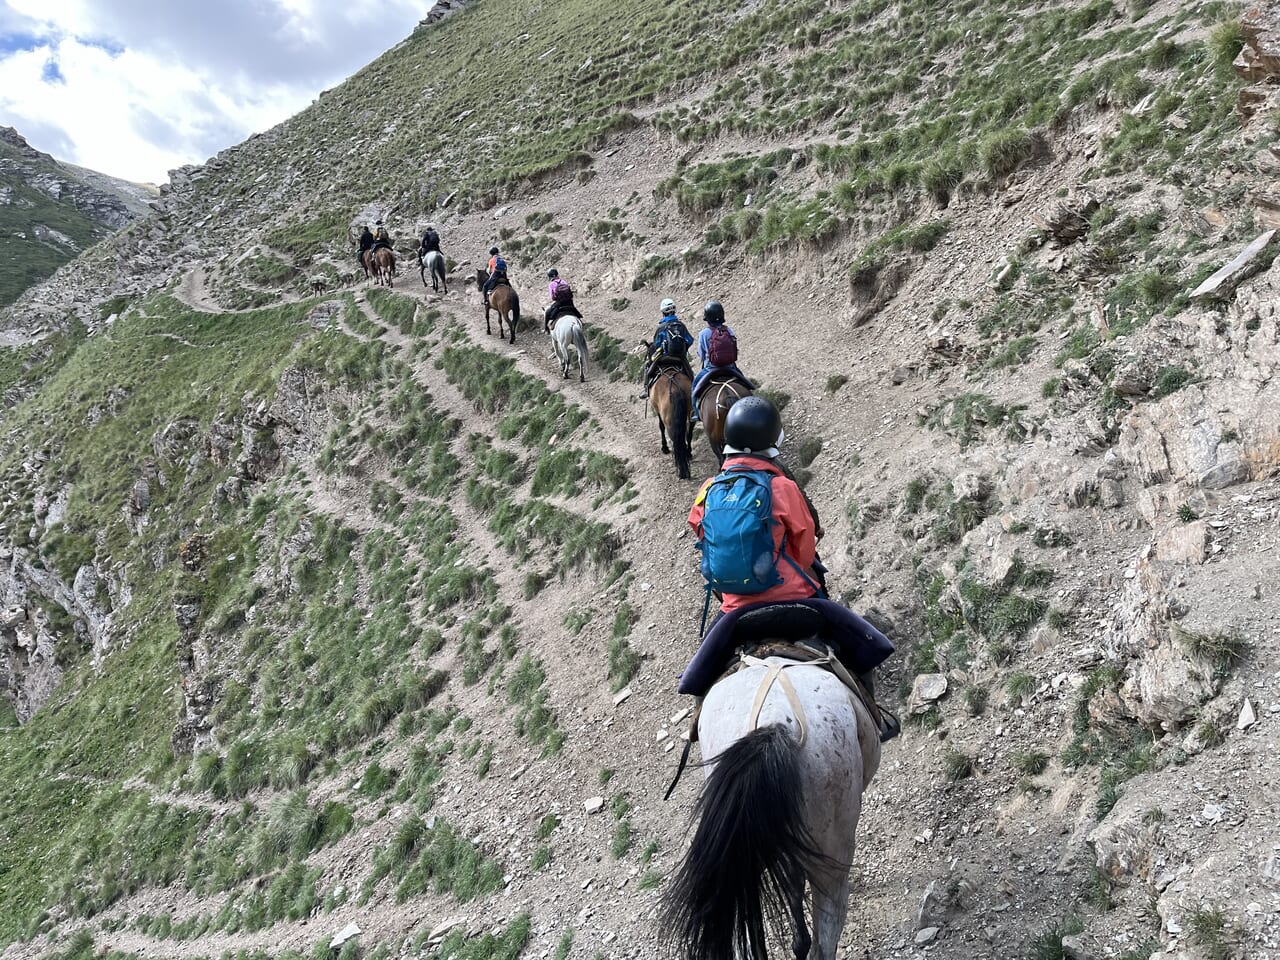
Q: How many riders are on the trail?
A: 8